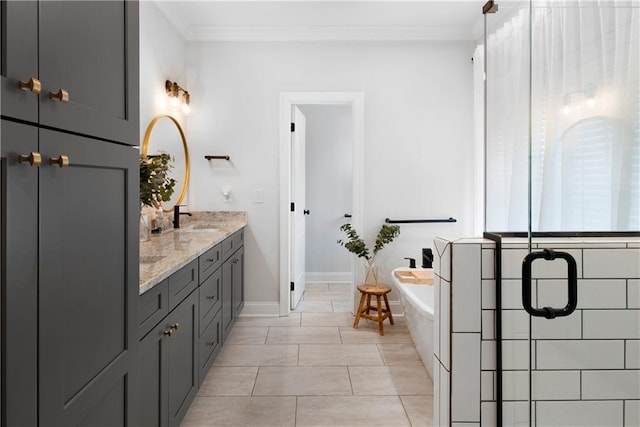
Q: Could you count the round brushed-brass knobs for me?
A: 11